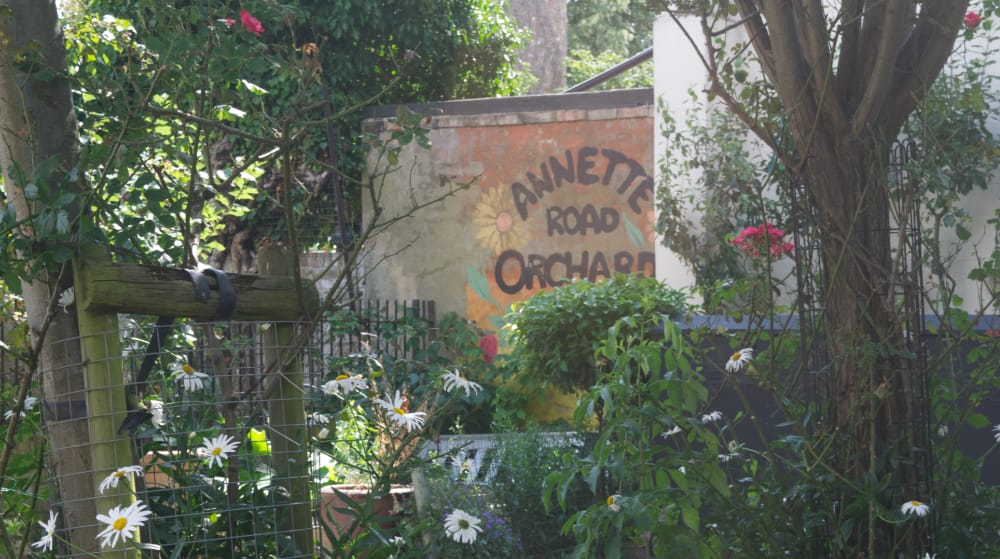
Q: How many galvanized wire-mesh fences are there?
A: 1